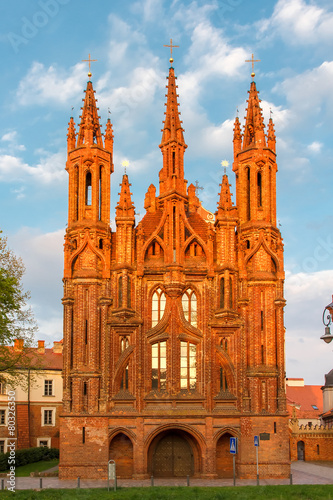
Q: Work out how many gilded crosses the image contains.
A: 3